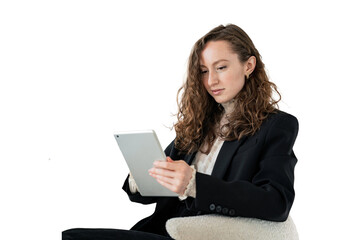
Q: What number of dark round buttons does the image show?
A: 4